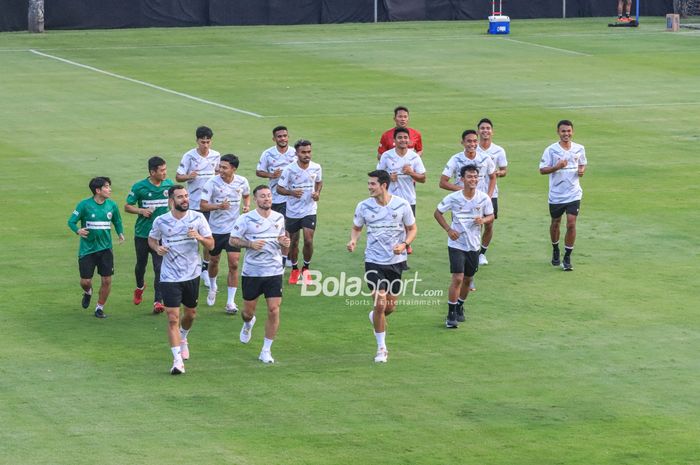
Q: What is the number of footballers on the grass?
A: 15